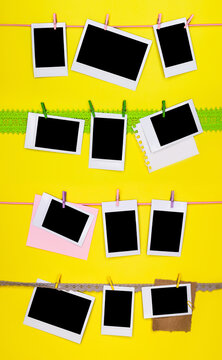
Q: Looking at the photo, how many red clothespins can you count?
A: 0